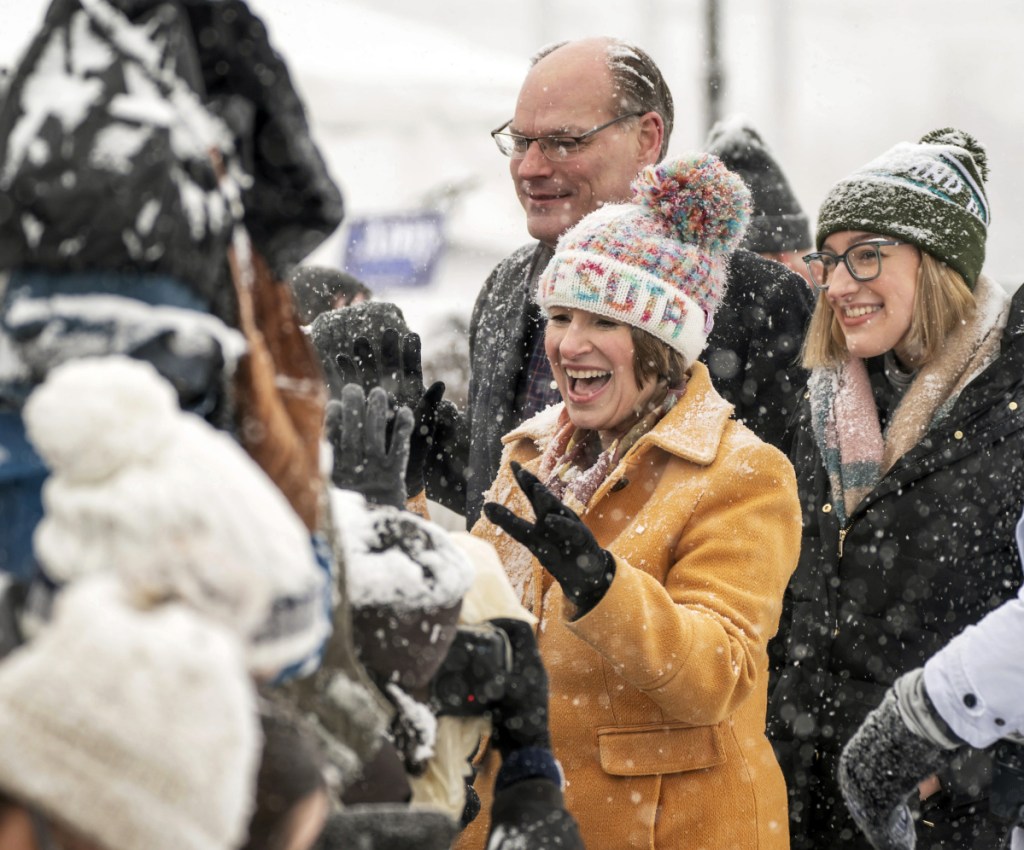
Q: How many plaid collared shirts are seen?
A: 1